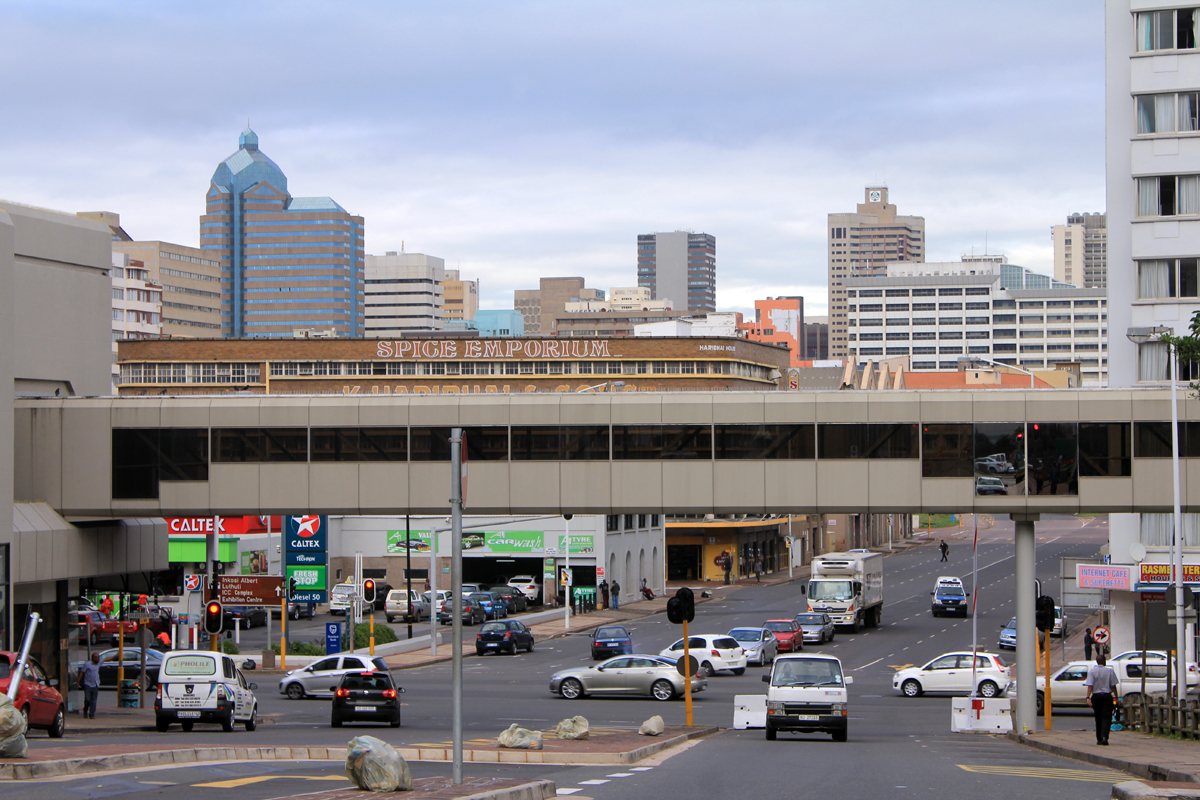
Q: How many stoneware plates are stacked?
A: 0